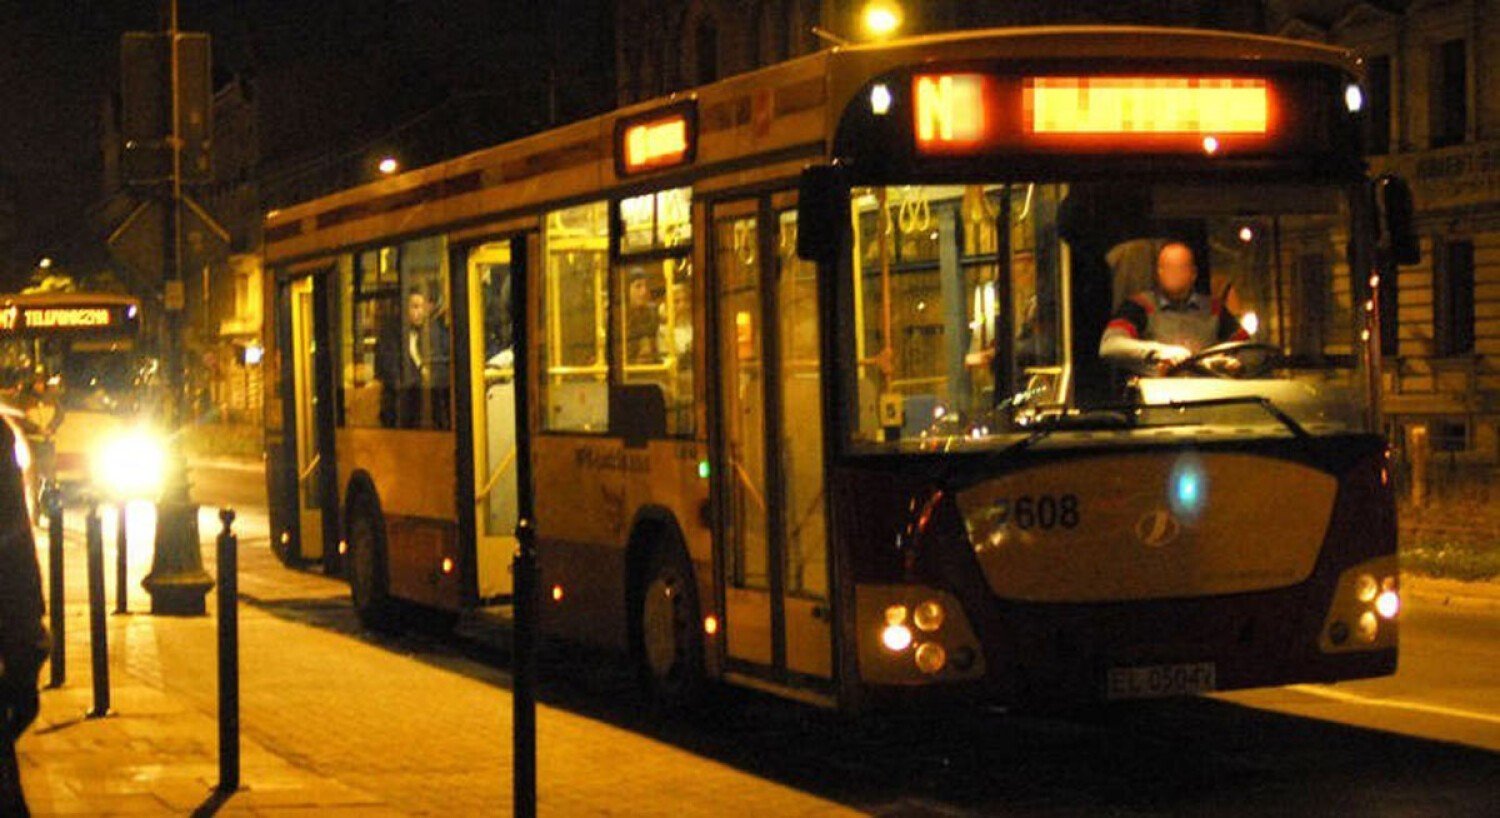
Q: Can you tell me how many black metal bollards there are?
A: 5